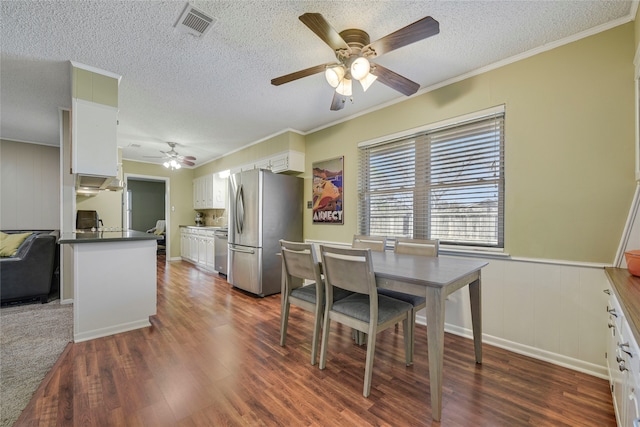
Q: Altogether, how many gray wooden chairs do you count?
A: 4